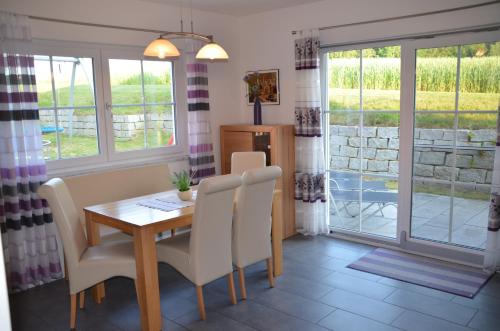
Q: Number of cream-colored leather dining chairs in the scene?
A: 4